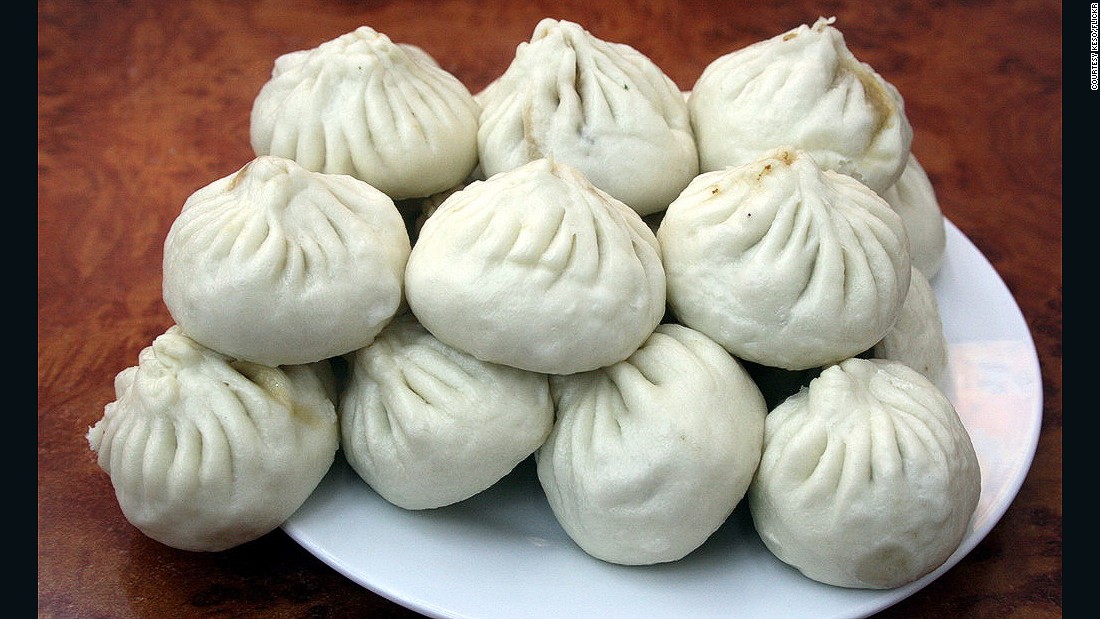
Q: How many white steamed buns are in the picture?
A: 12